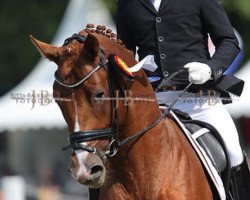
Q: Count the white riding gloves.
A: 1